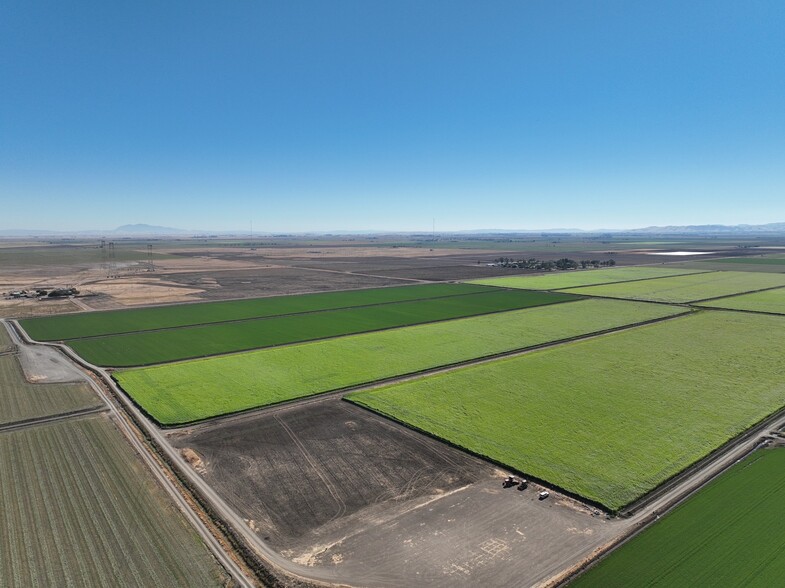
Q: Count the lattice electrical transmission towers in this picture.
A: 3